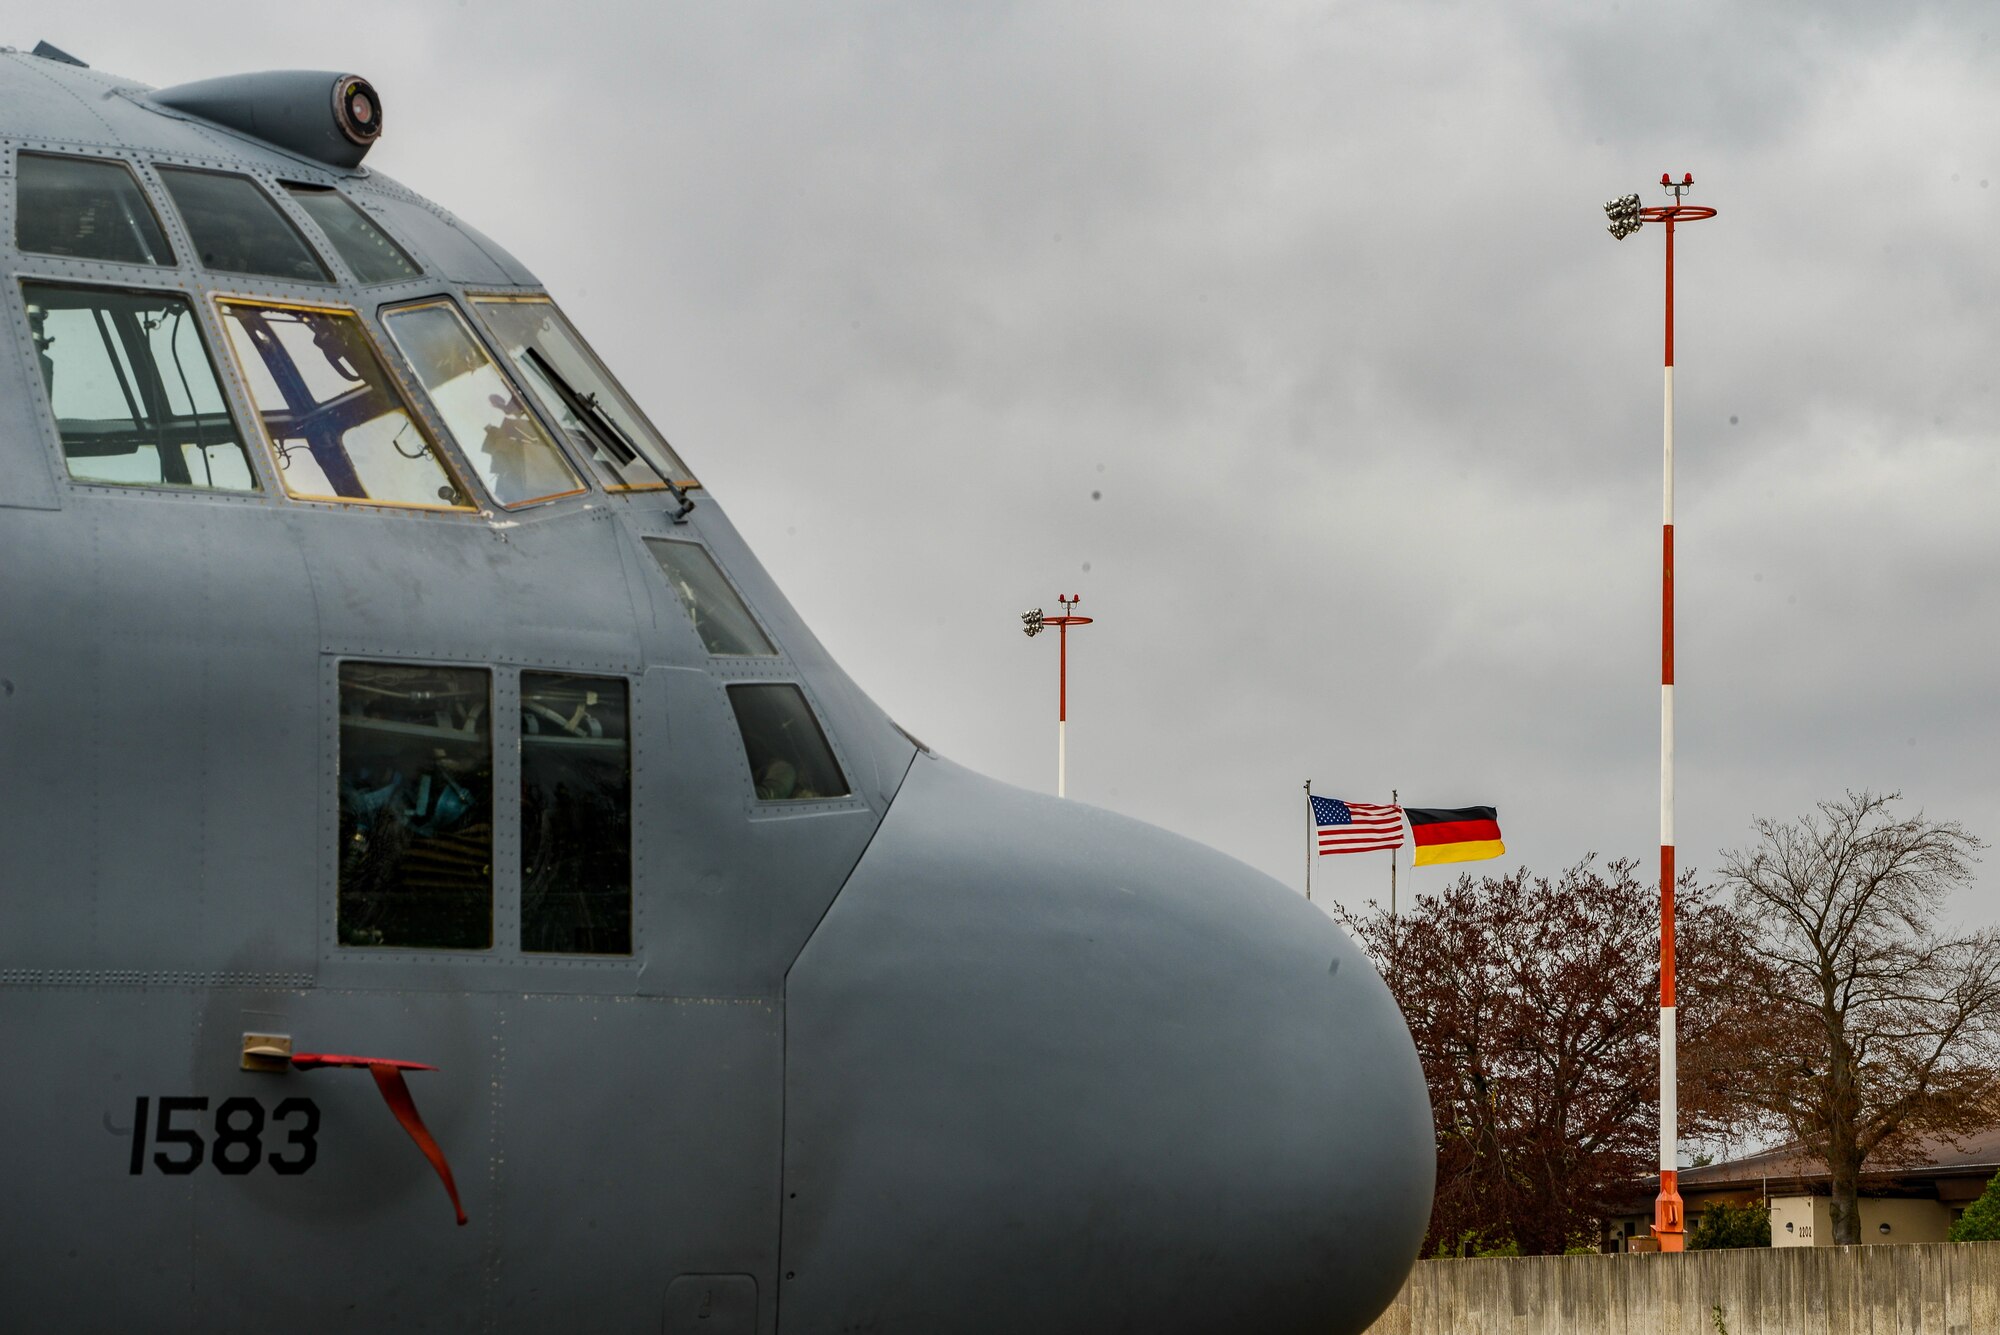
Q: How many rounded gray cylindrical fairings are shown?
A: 1